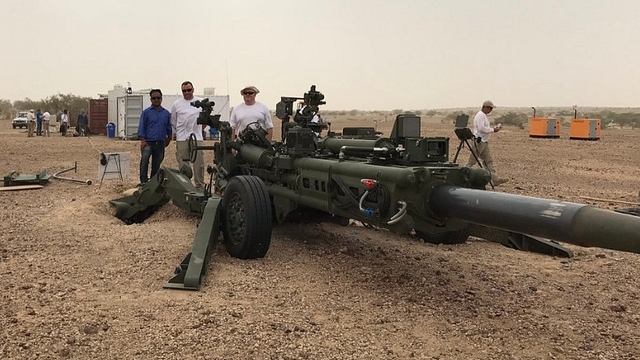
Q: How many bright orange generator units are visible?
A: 2